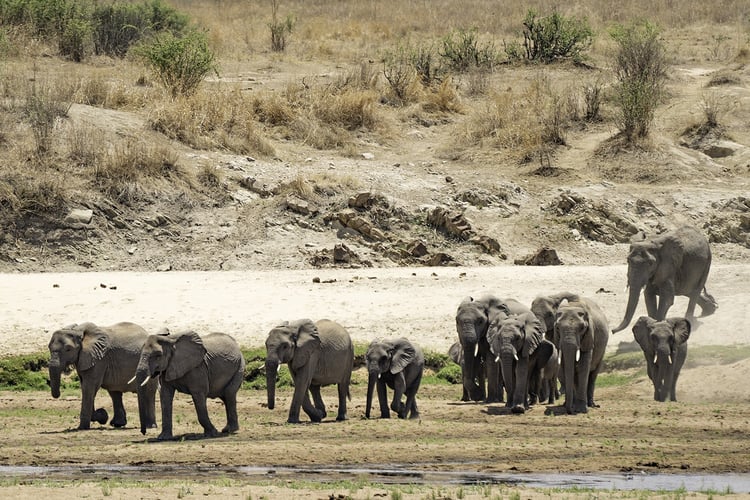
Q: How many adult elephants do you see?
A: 8